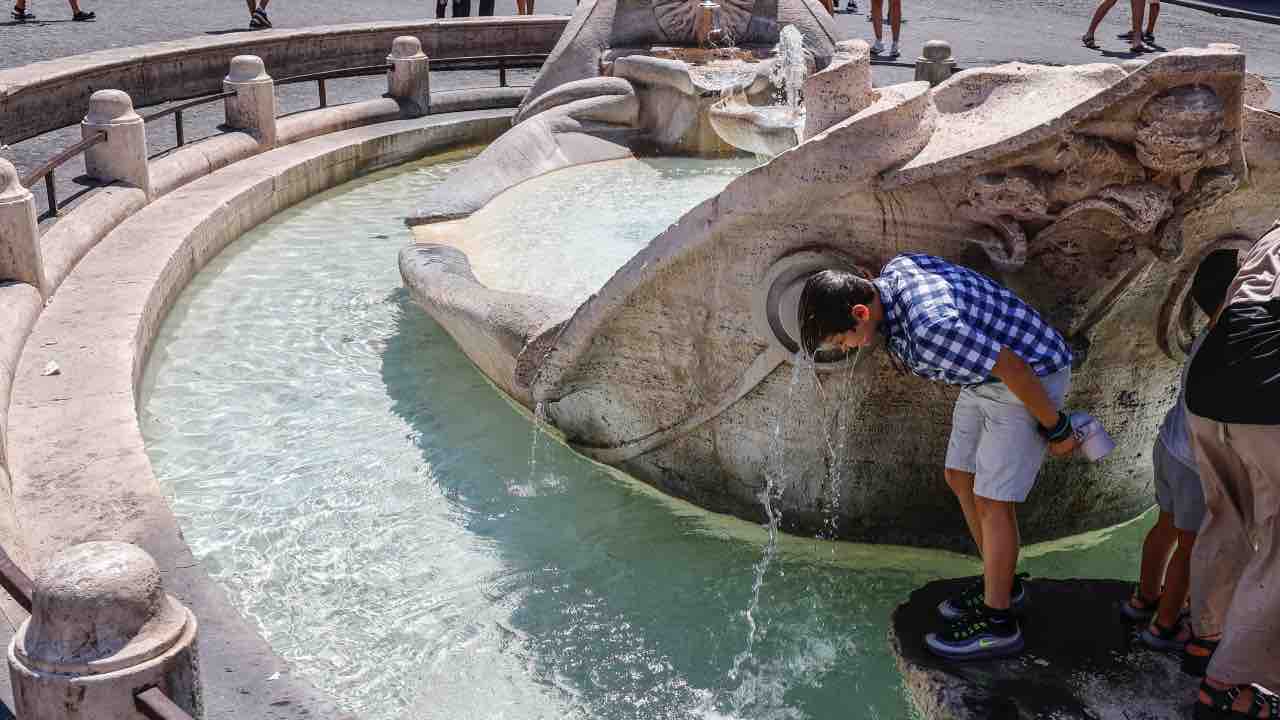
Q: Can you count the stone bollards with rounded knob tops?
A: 6